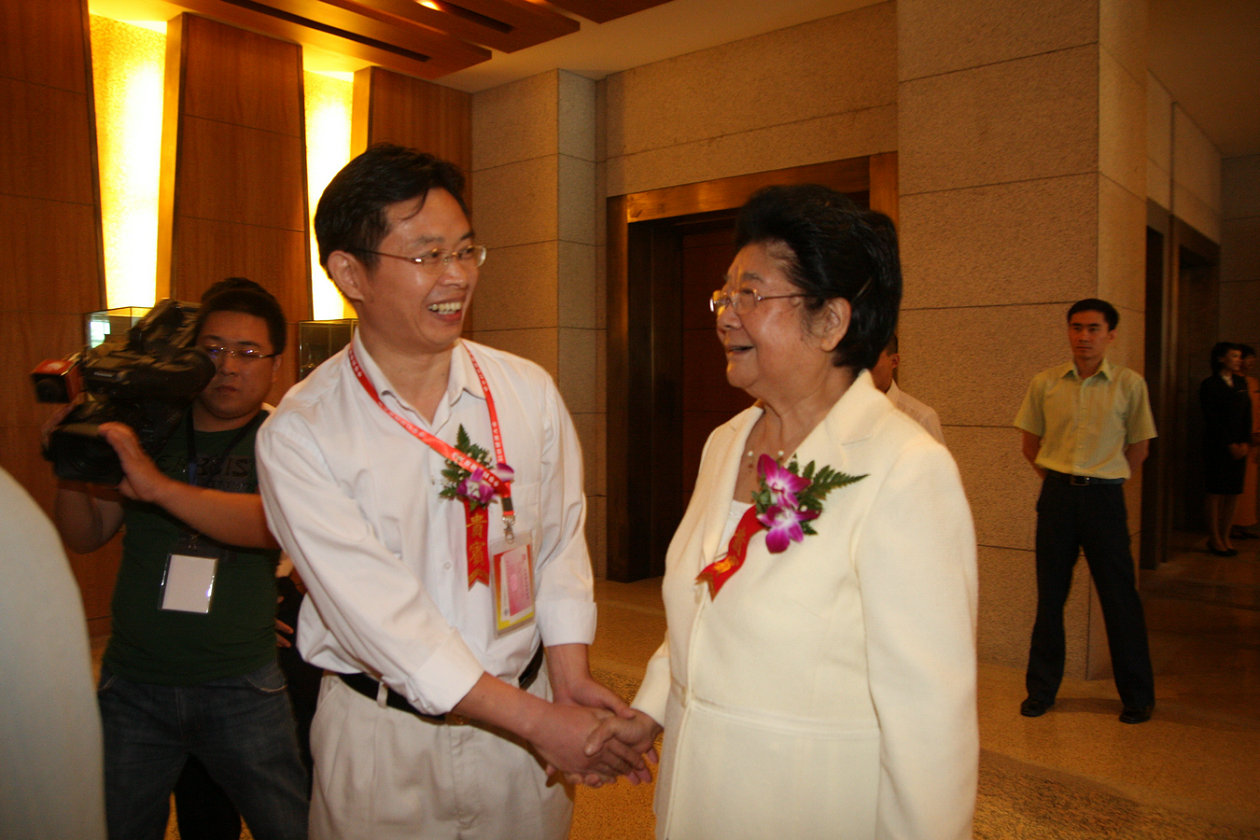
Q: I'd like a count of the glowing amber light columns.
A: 2